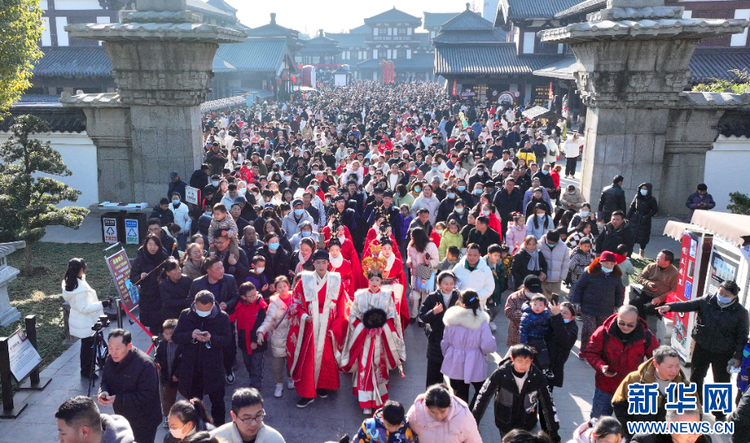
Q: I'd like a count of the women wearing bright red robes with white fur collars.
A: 6